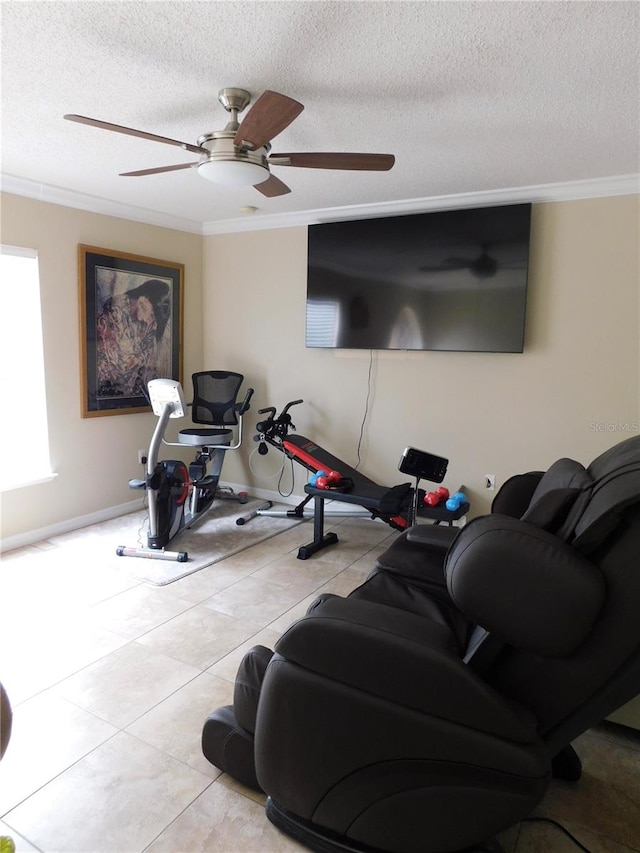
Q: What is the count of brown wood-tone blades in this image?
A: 5